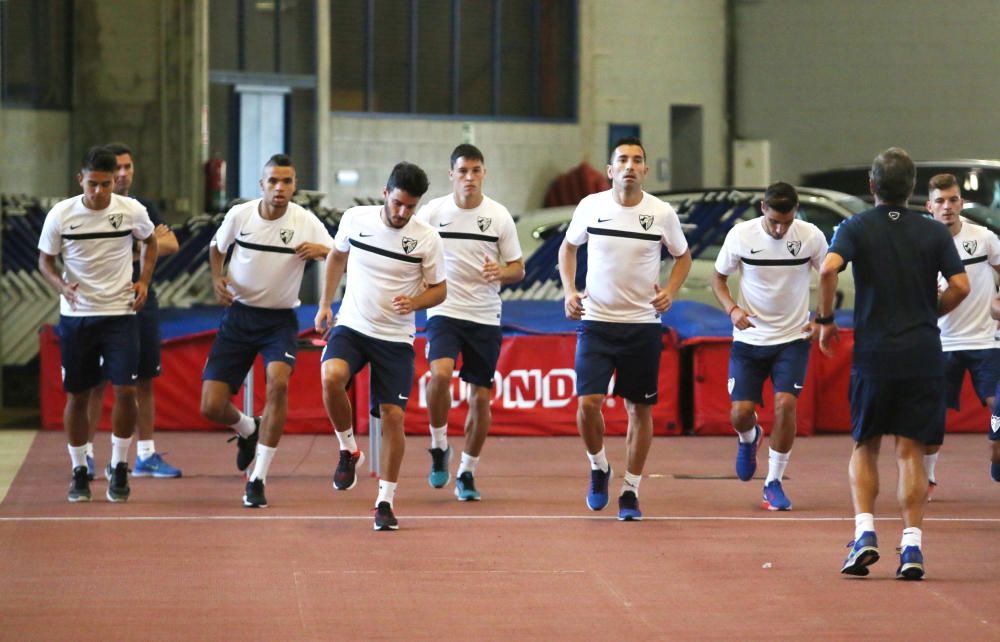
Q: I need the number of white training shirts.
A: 7